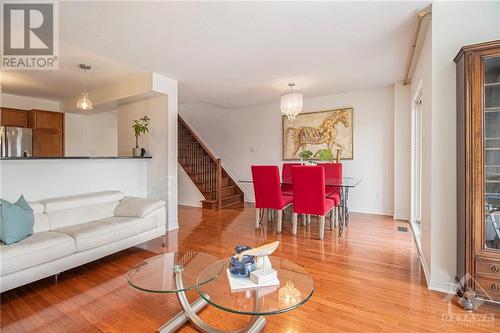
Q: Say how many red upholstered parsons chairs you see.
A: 4